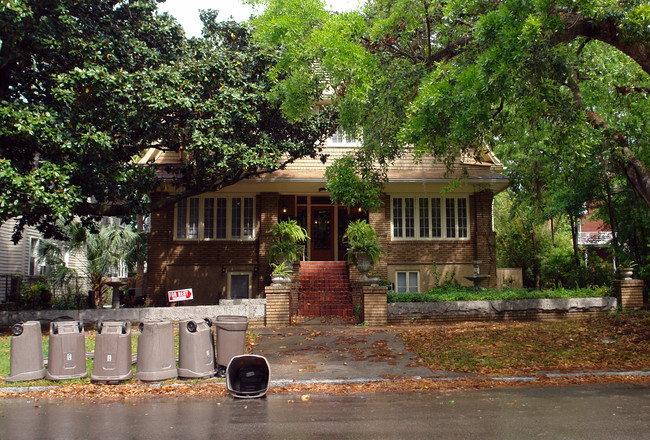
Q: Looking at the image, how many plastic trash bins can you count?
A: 7